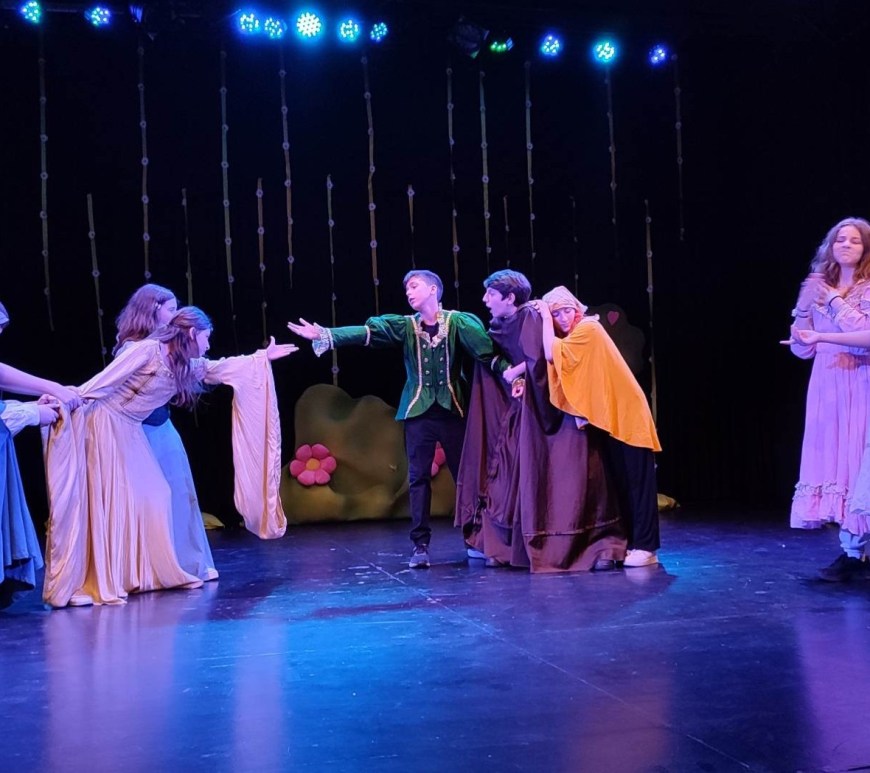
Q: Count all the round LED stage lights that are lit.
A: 11